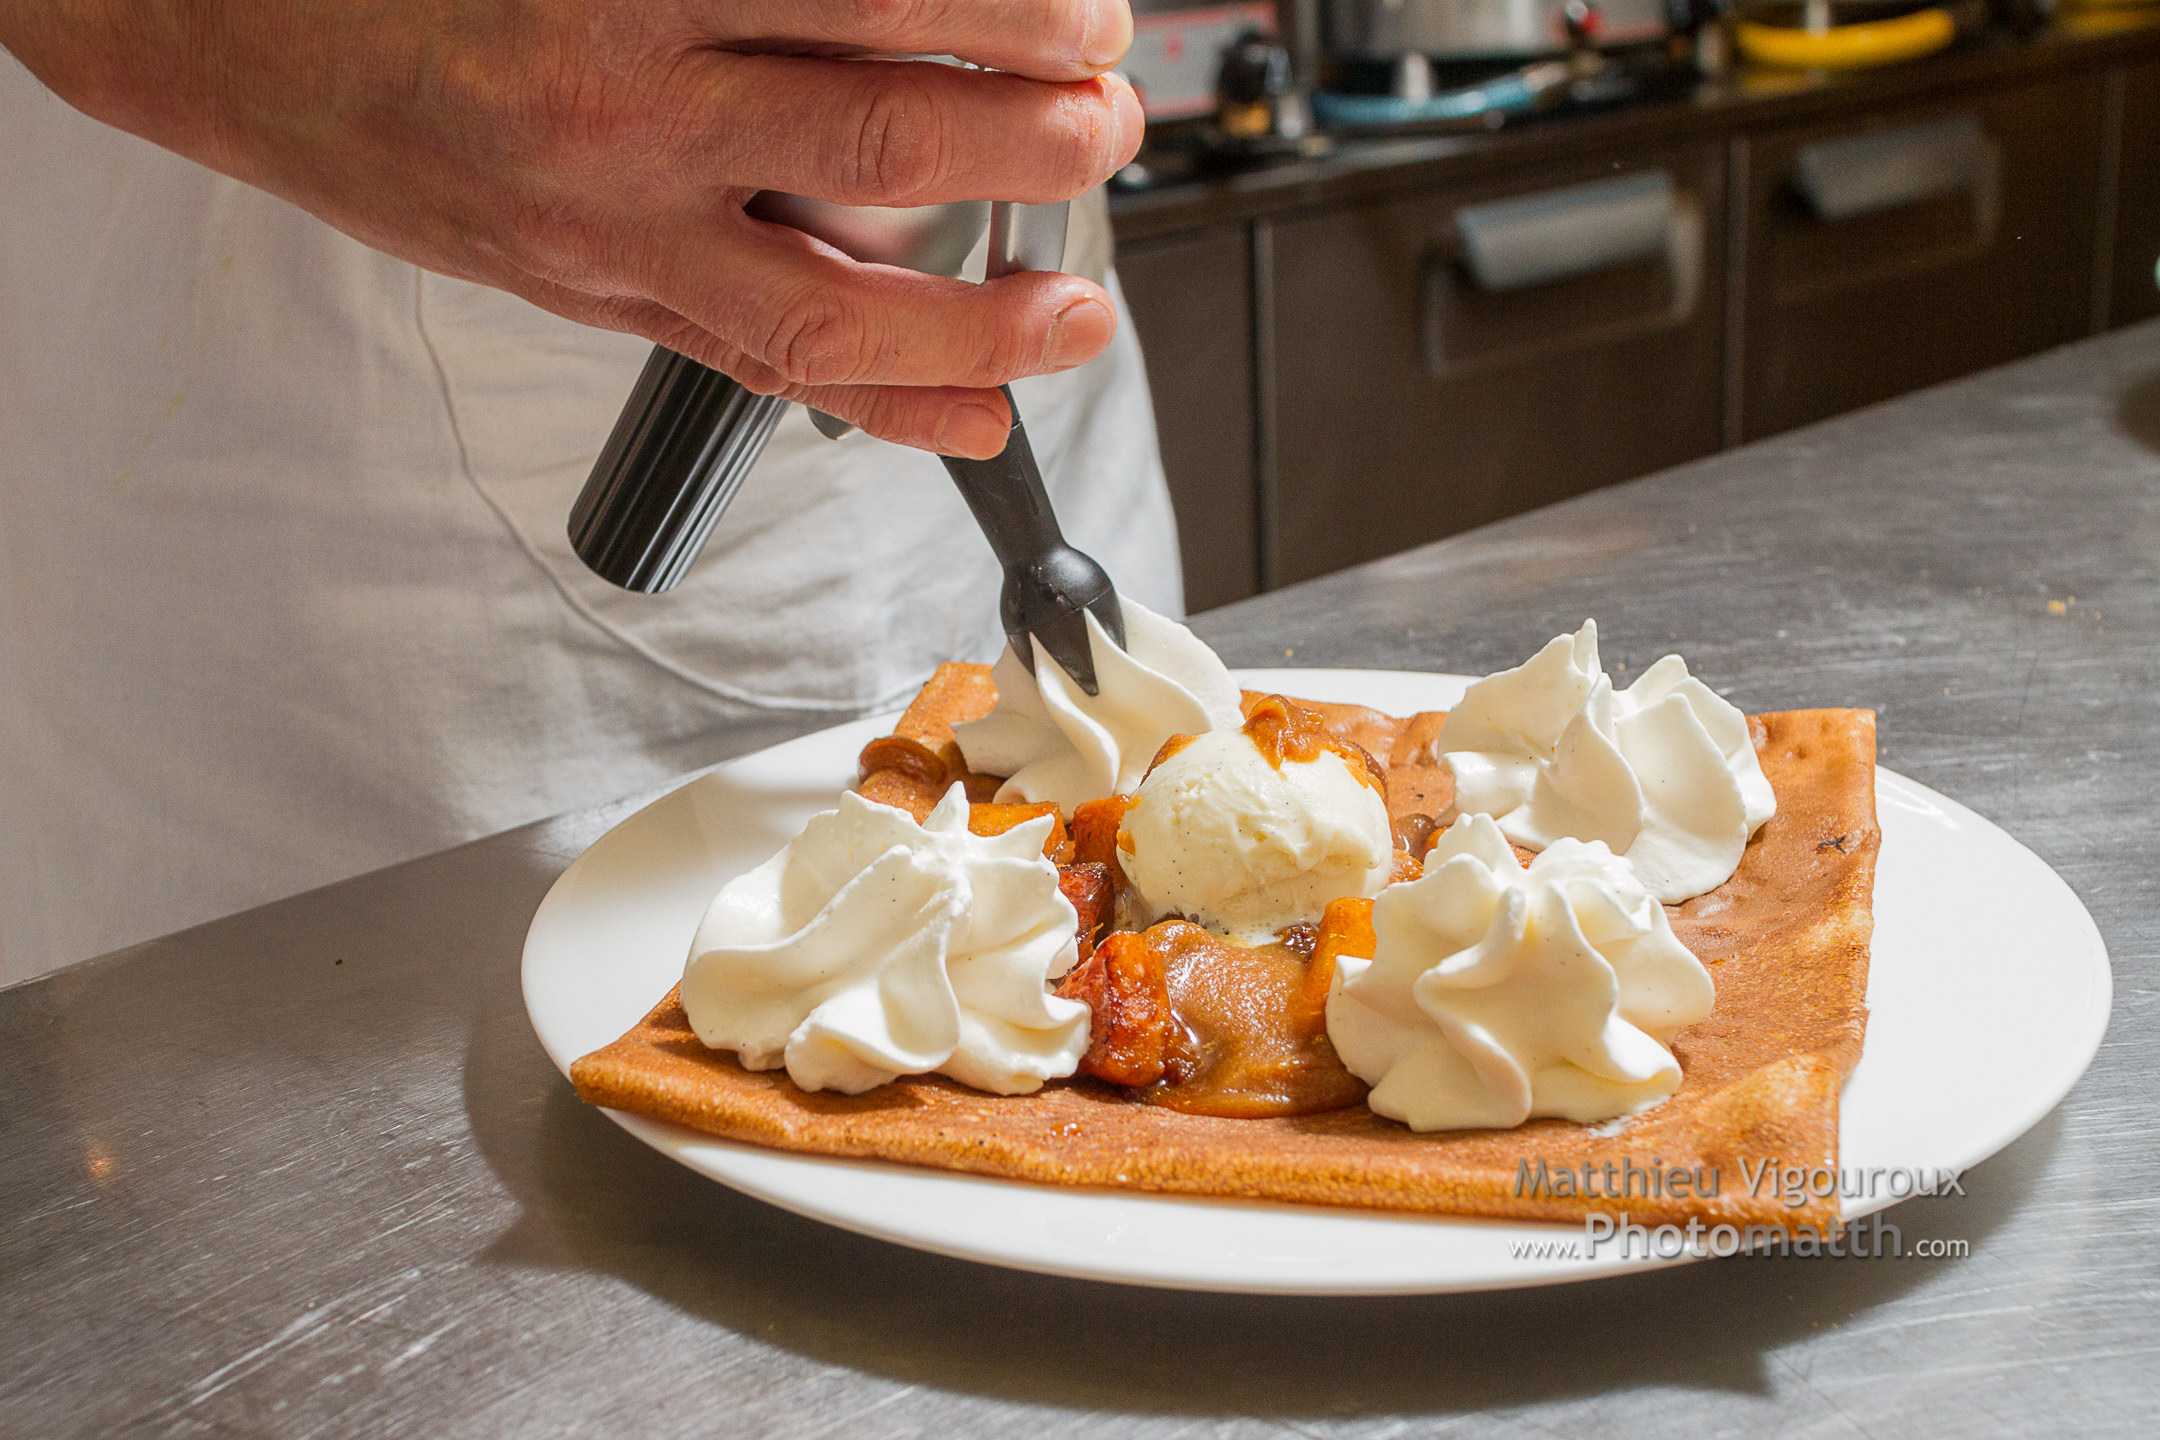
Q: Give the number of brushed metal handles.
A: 2